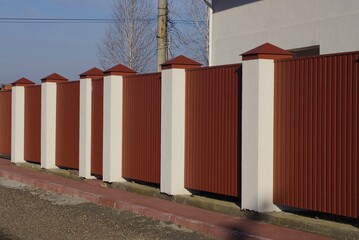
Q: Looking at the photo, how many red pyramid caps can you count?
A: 6